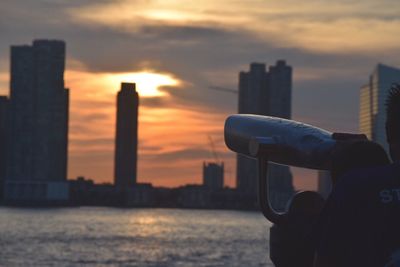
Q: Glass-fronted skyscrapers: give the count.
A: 1